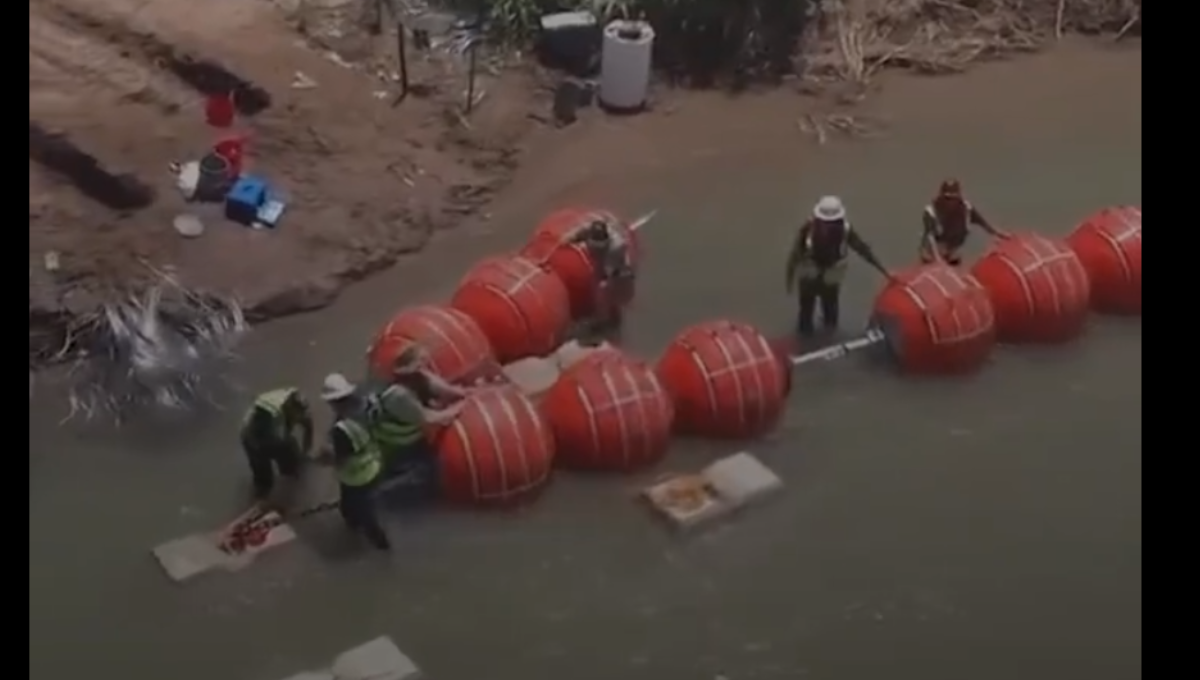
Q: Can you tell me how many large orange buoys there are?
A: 9